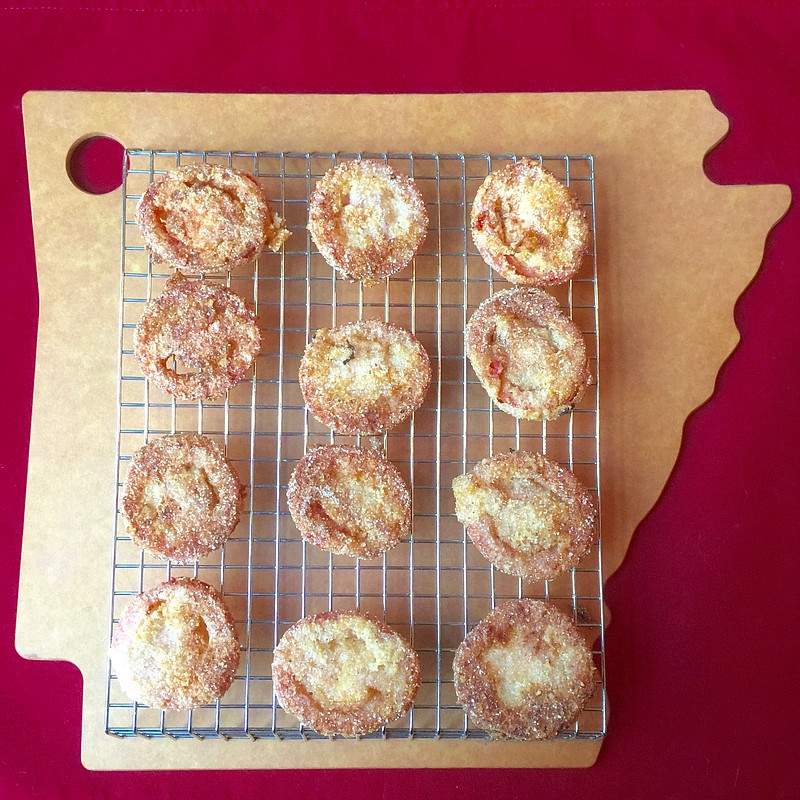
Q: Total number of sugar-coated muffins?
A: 12